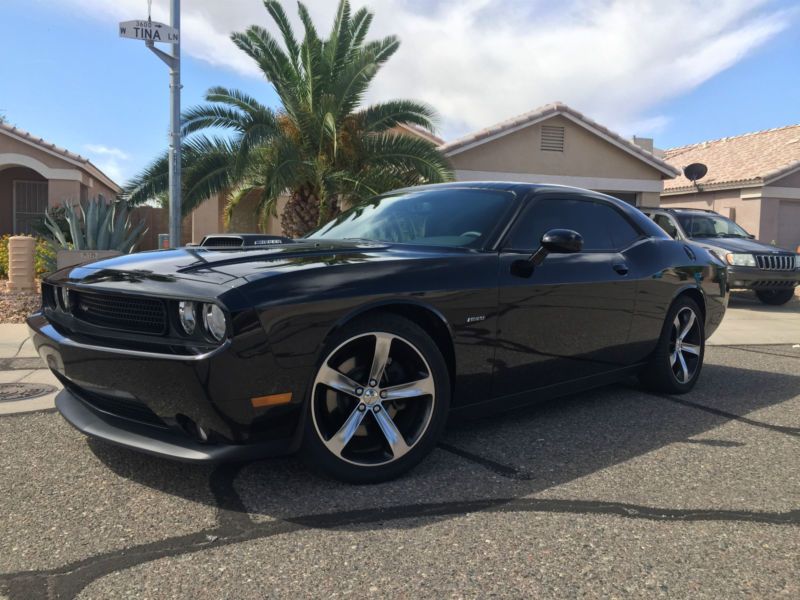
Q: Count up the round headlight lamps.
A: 4